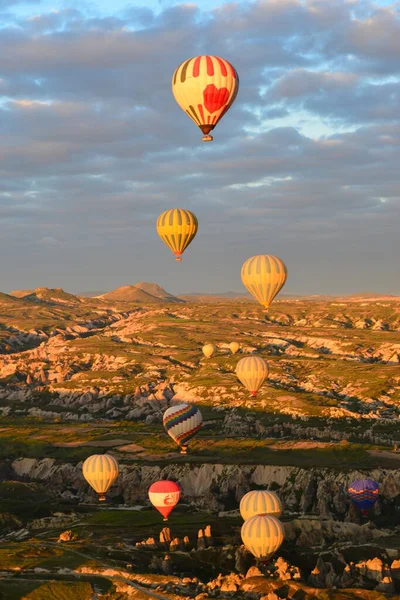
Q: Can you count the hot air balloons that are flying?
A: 12